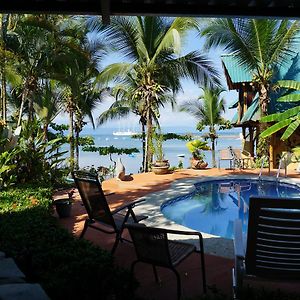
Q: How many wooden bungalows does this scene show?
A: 1